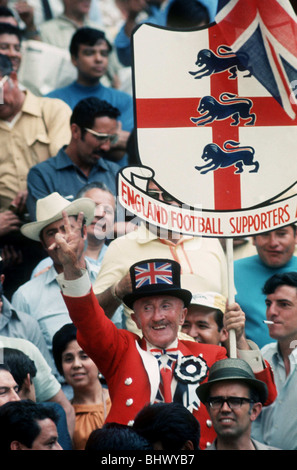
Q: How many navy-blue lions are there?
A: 3